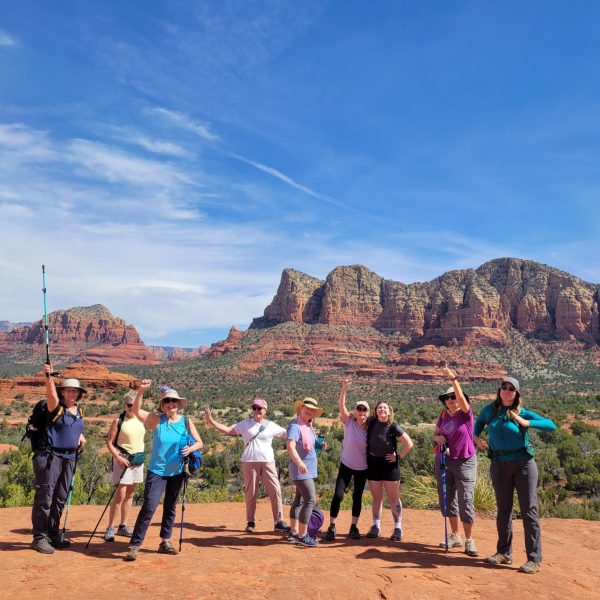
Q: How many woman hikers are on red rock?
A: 9